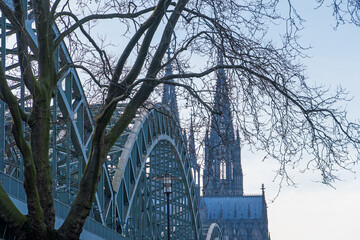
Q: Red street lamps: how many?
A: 0